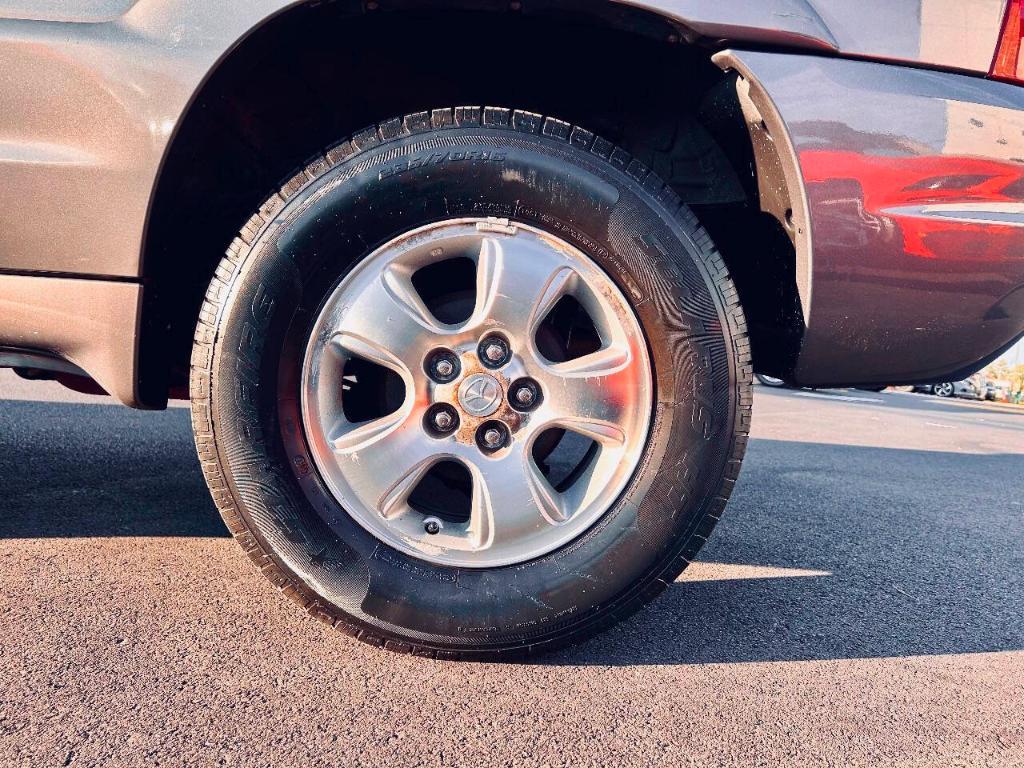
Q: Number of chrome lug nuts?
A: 5